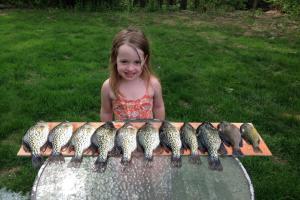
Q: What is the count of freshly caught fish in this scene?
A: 11